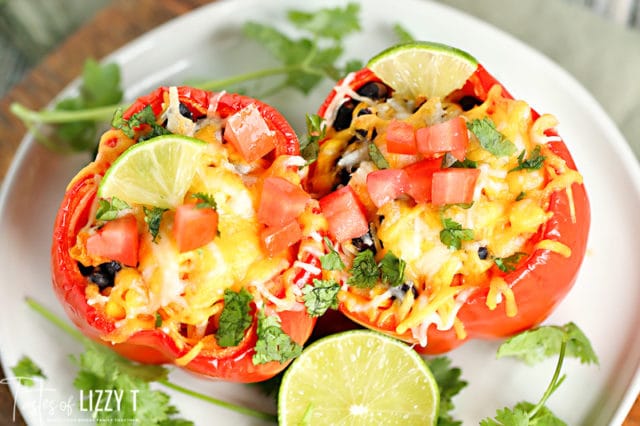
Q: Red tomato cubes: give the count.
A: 11